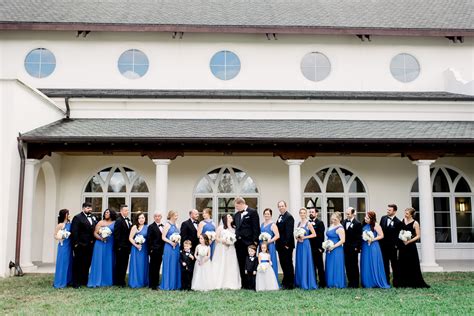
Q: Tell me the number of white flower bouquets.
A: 13